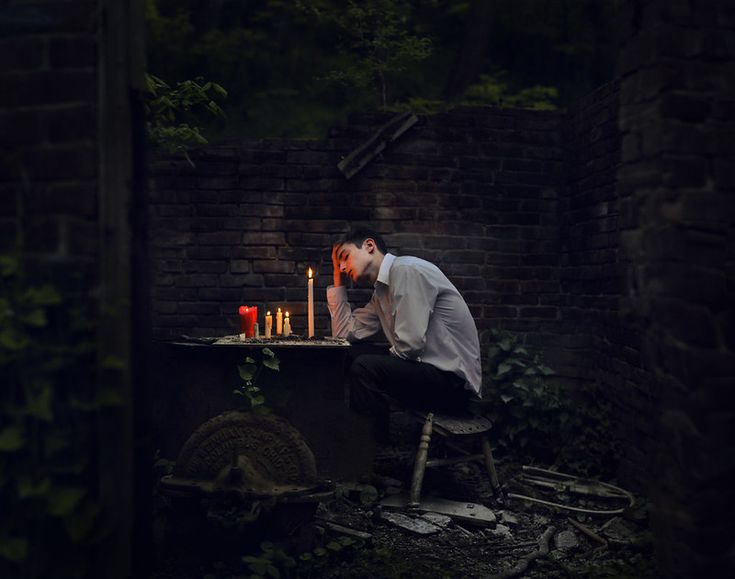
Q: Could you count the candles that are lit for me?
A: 5